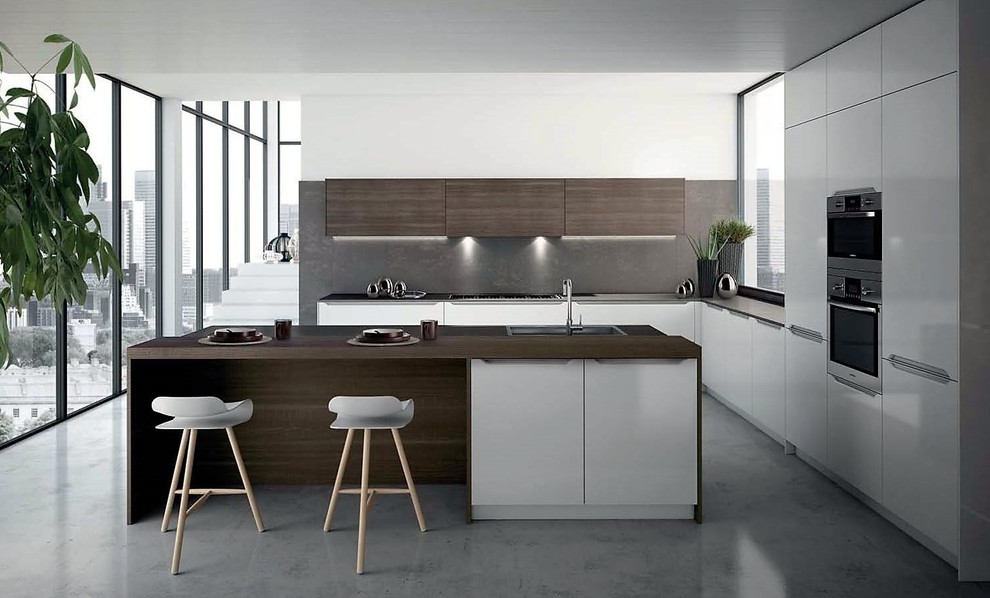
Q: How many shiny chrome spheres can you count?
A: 6